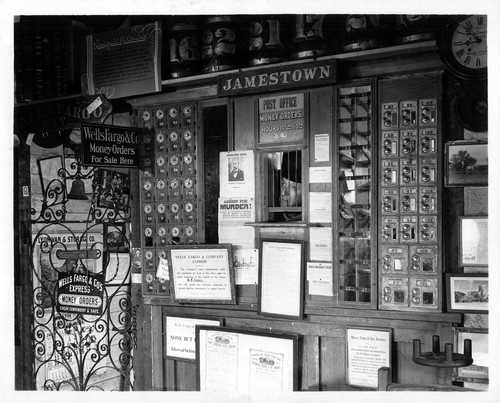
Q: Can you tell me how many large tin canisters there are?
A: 6